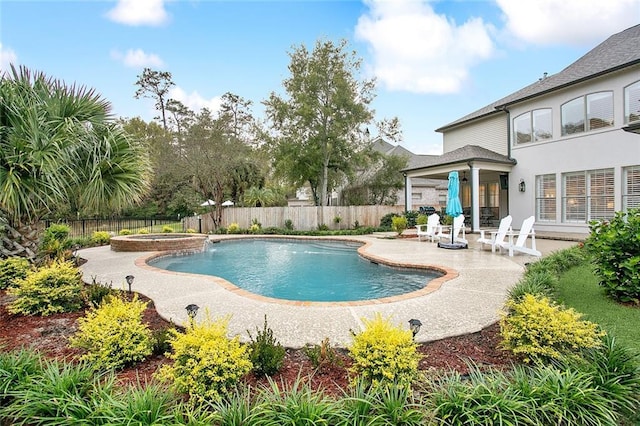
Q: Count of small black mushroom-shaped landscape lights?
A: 3